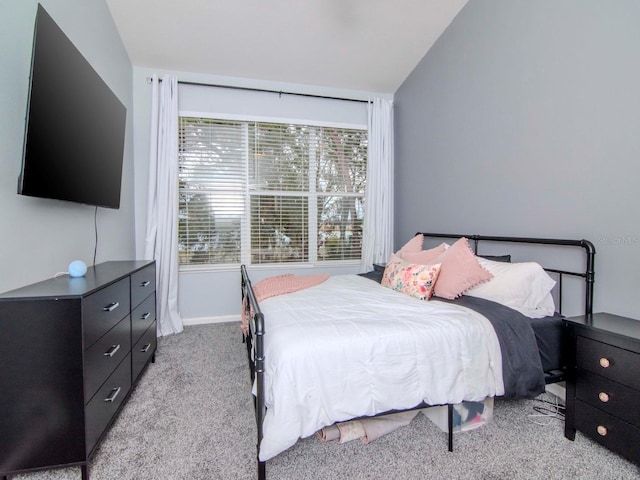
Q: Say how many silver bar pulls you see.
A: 6